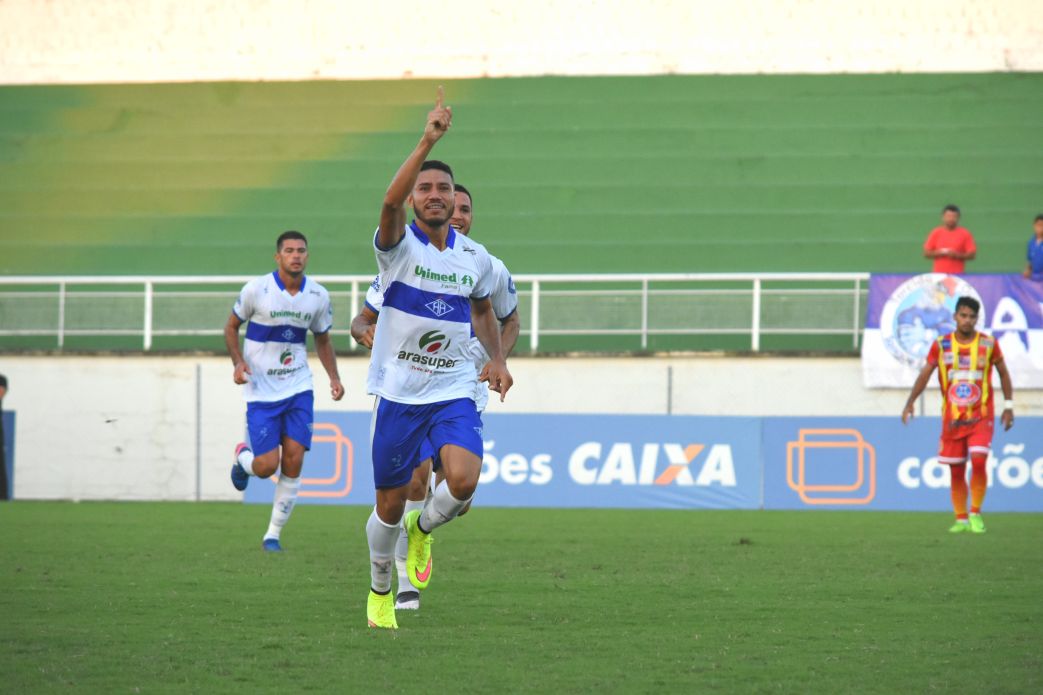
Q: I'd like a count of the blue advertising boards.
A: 2